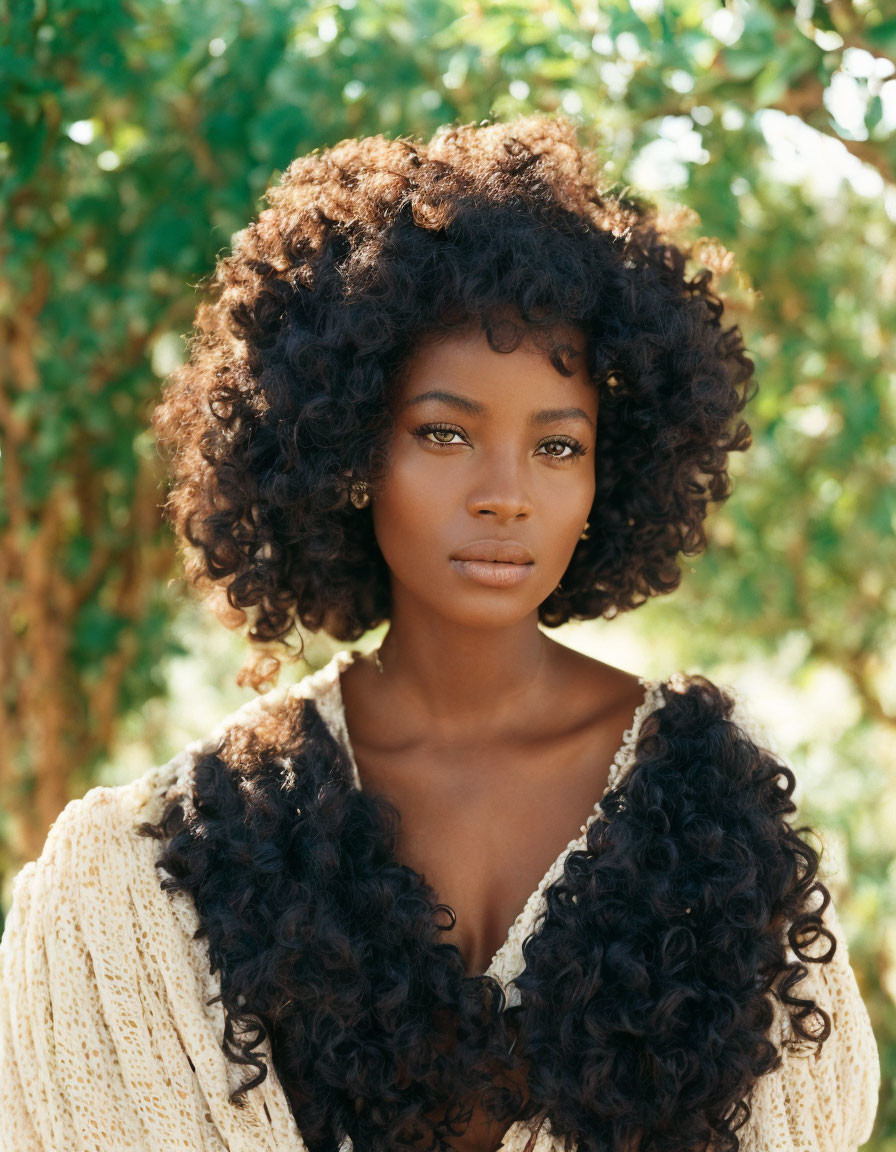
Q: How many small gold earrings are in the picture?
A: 2